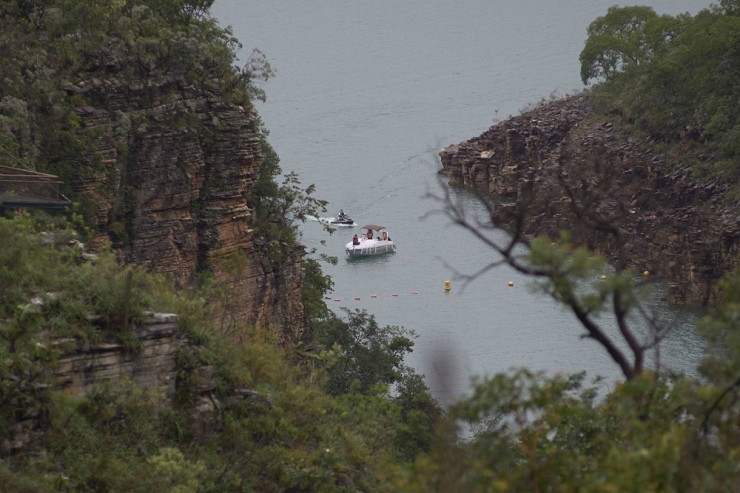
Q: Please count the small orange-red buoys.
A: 5